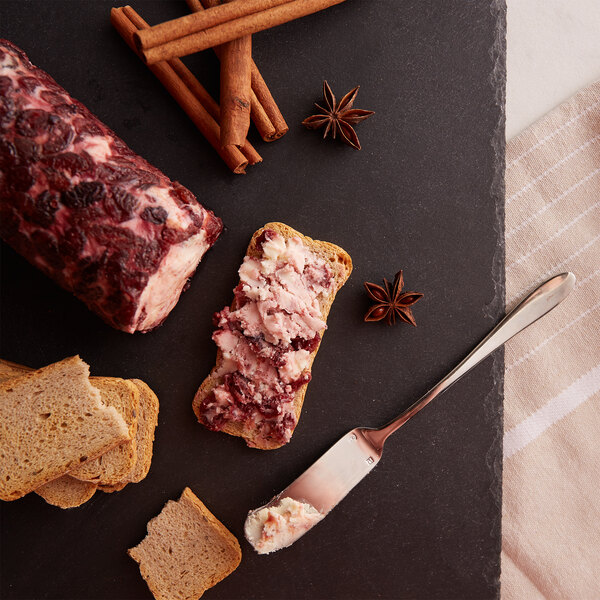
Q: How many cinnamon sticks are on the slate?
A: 4